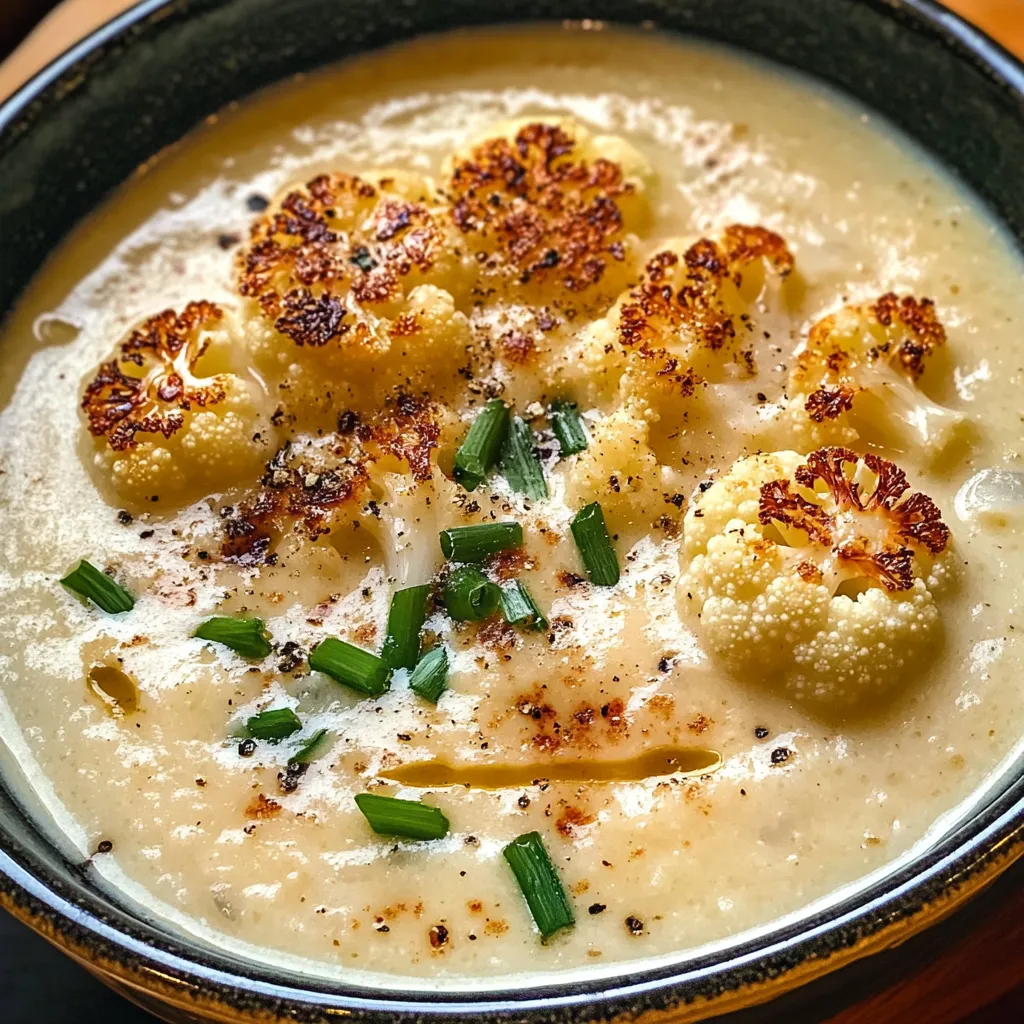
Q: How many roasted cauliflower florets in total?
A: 7